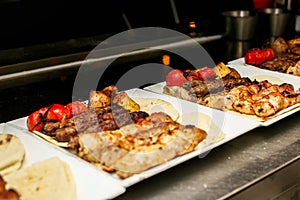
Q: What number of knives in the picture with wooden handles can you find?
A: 0